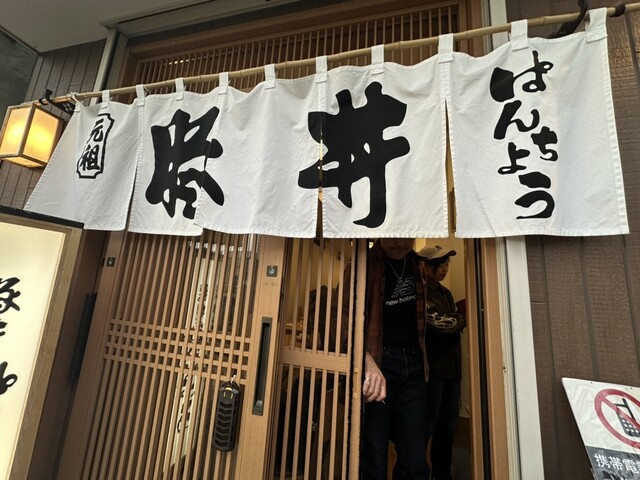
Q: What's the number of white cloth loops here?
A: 11